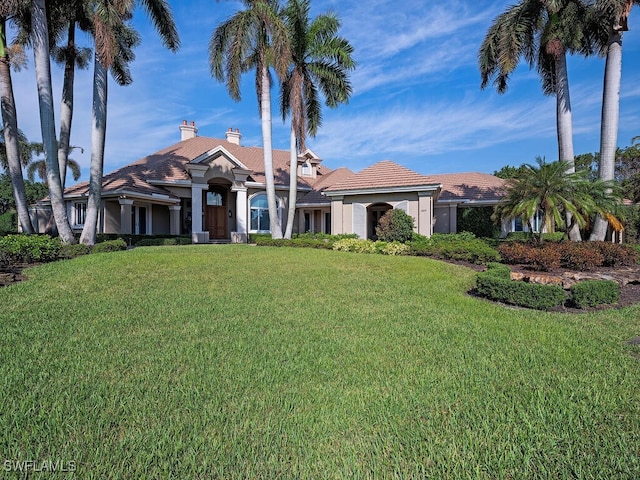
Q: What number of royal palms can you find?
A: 8